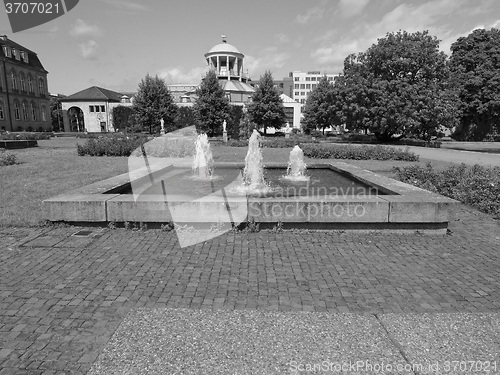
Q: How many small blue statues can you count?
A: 0